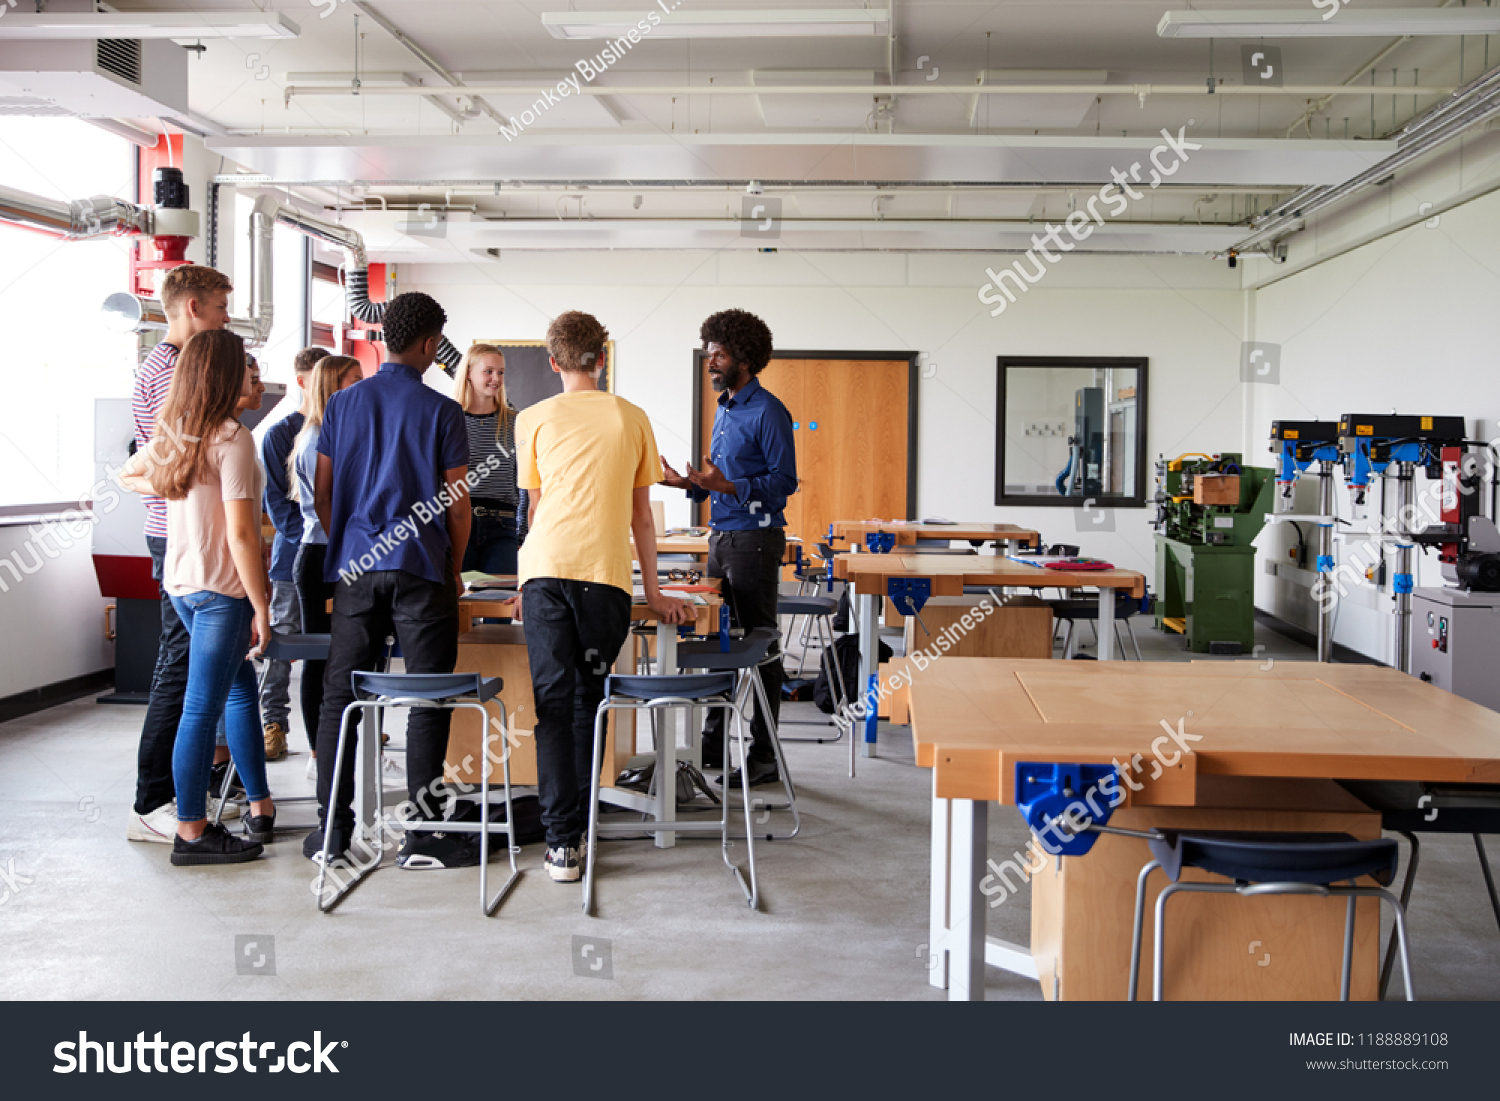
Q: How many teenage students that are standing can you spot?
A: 8